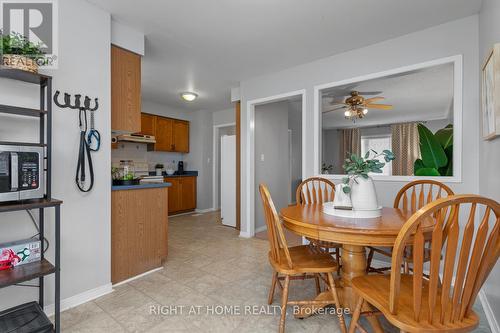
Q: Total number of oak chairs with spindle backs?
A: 4